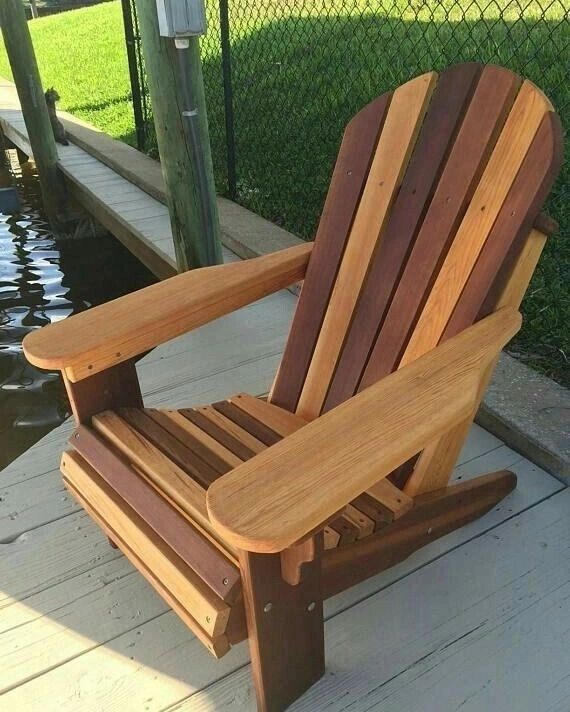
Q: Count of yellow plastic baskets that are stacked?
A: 0